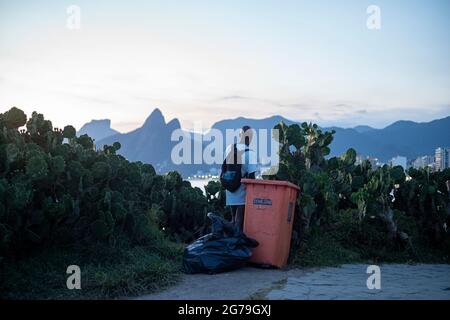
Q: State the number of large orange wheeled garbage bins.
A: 1